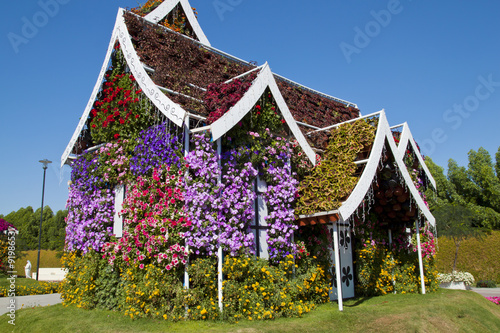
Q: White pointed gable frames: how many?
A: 5